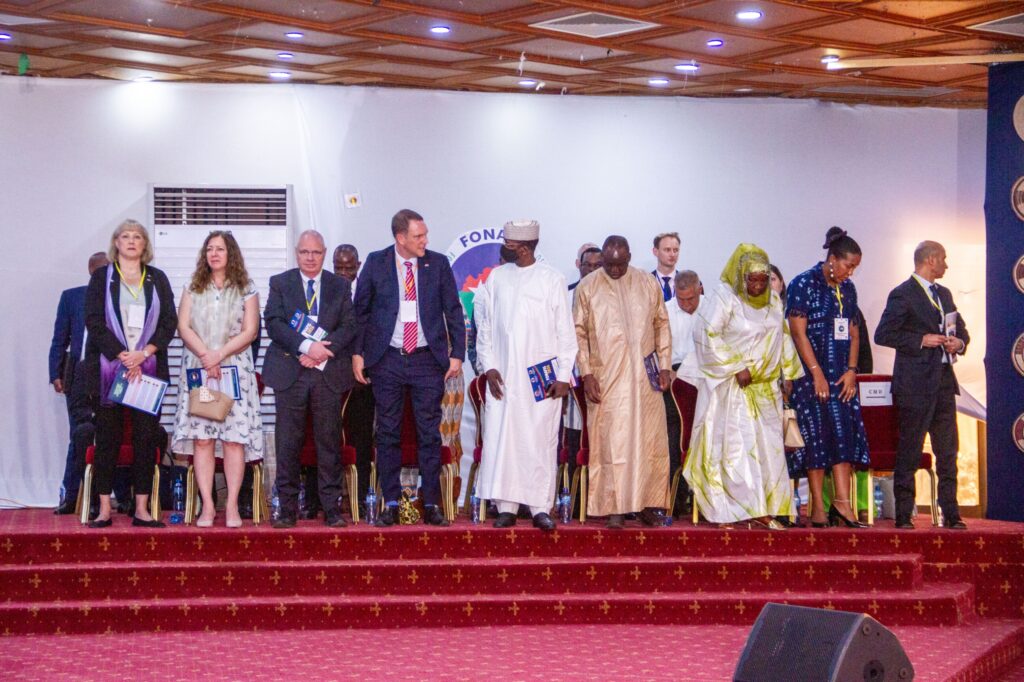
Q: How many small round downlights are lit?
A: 12